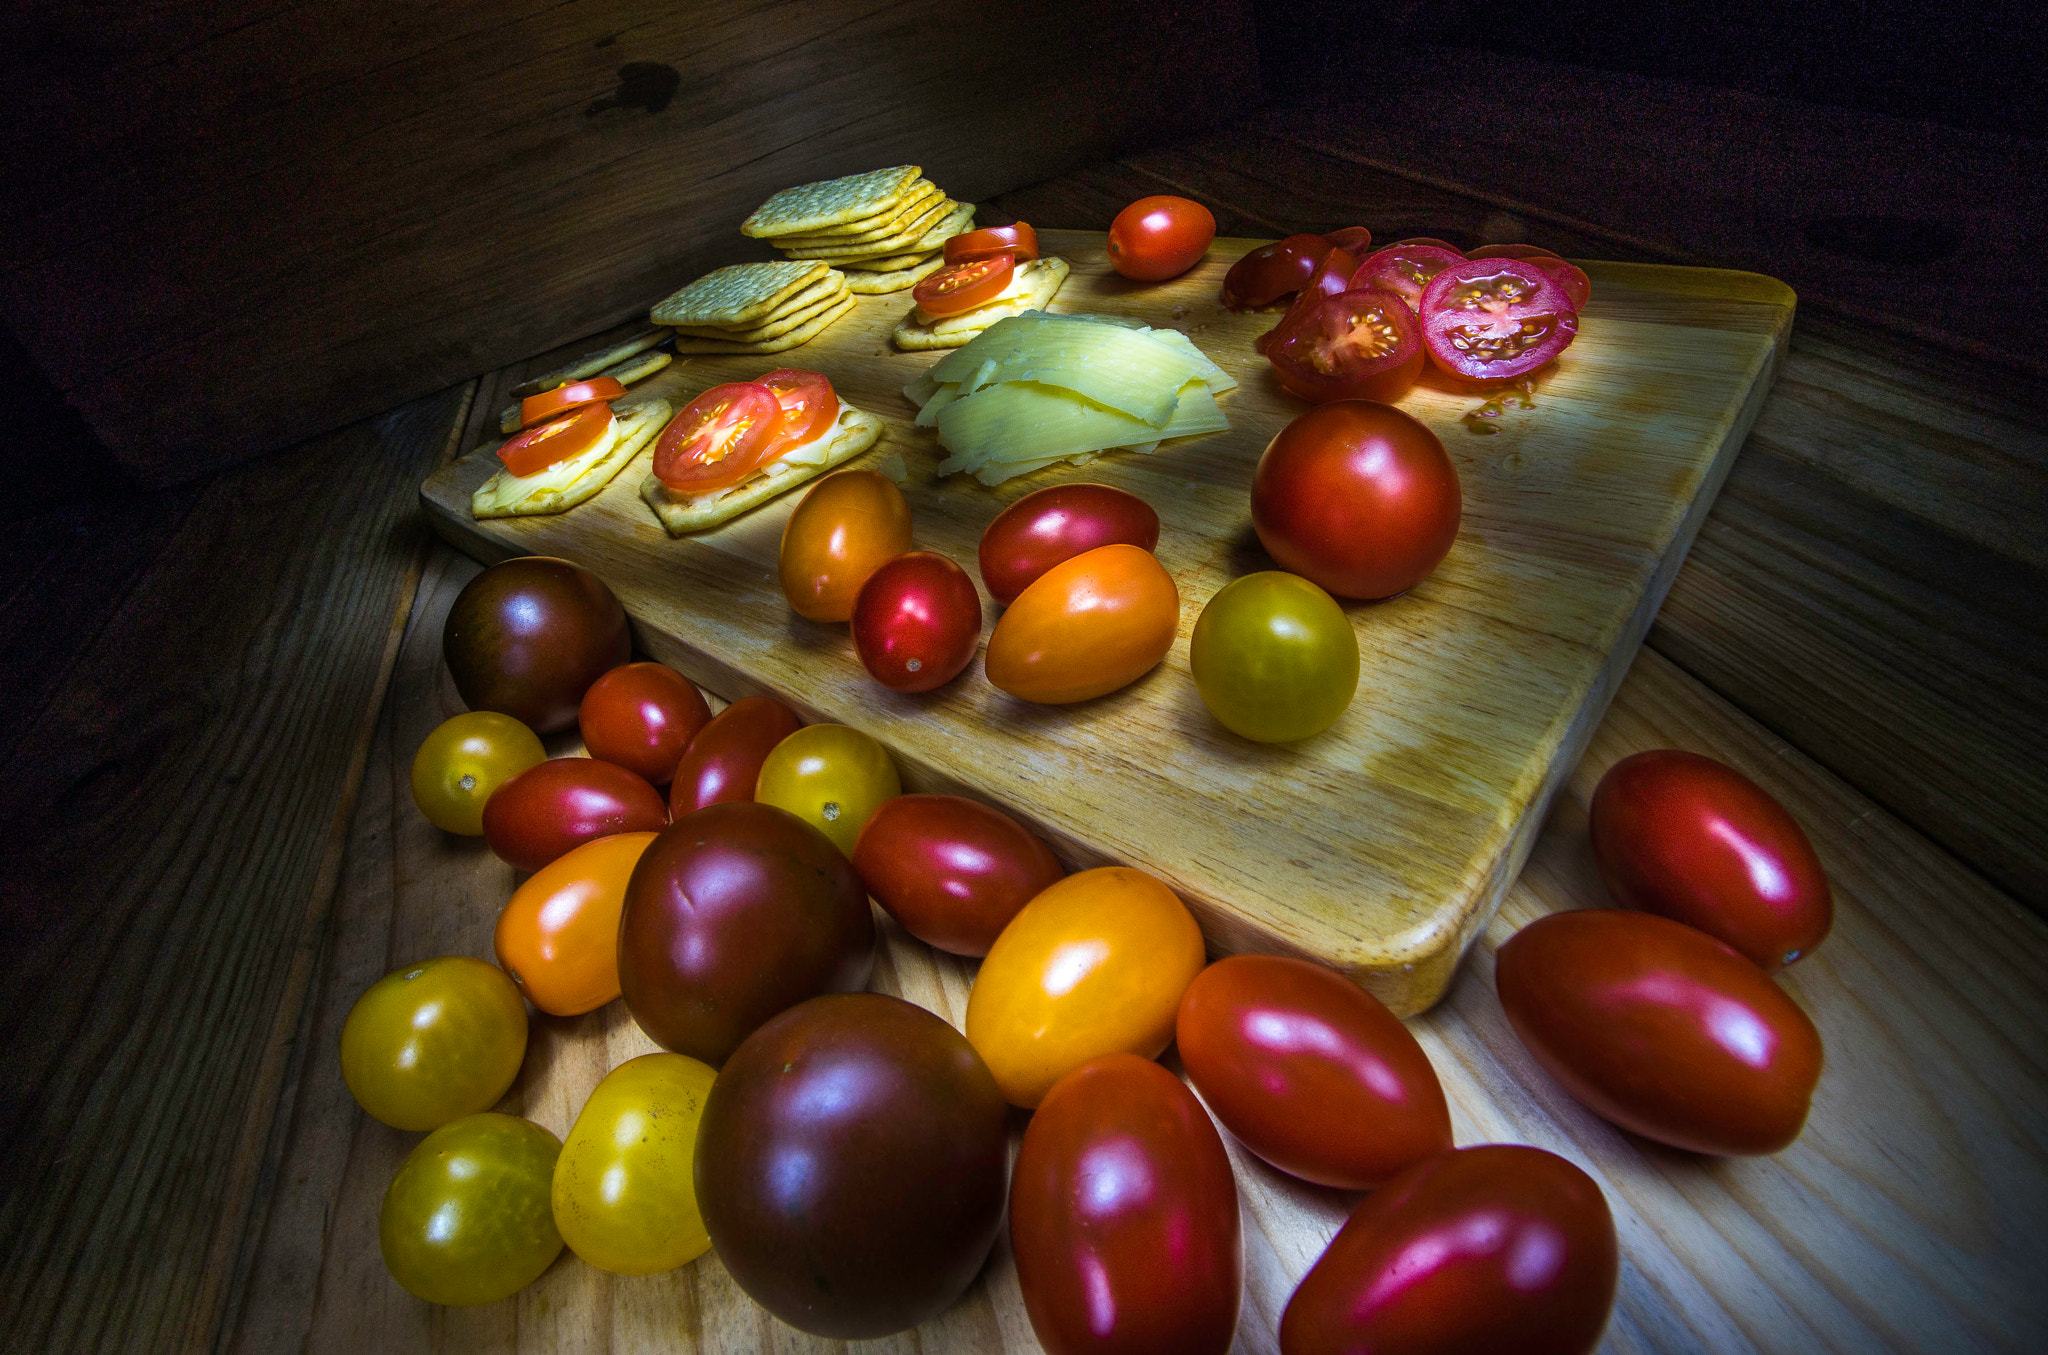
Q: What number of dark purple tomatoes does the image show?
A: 3